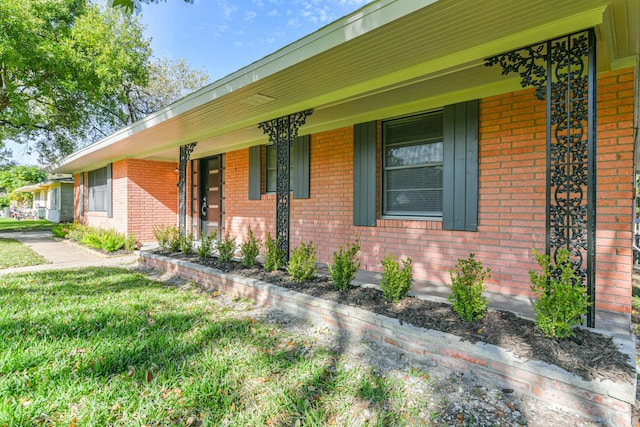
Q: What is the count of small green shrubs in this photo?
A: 12